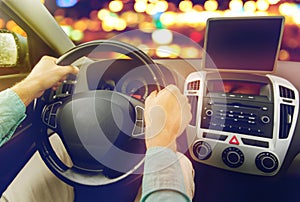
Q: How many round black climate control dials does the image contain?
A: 3